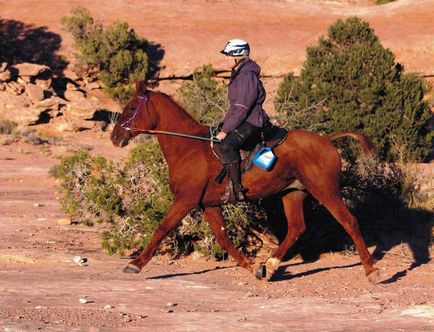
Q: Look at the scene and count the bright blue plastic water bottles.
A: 1